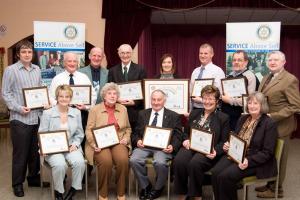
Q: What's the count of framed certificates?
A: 12